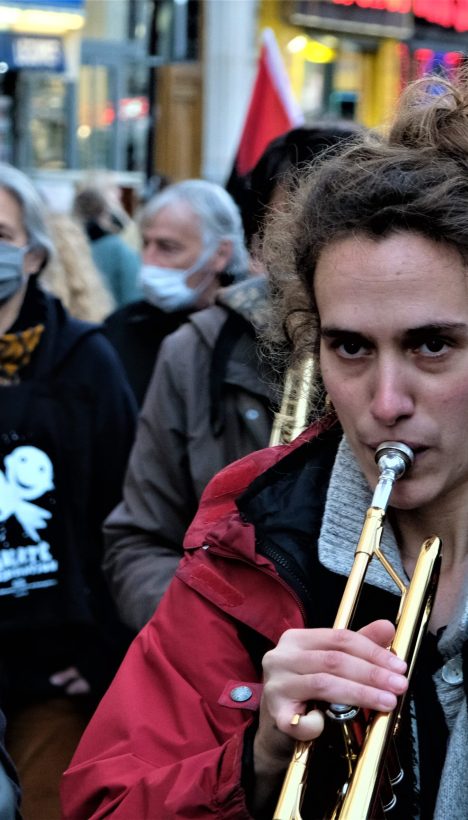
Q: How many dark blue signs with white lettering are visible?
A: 1